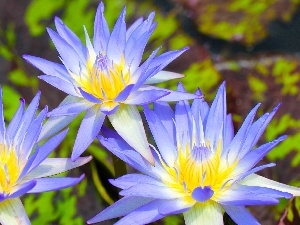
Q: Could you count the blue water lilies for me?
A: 3